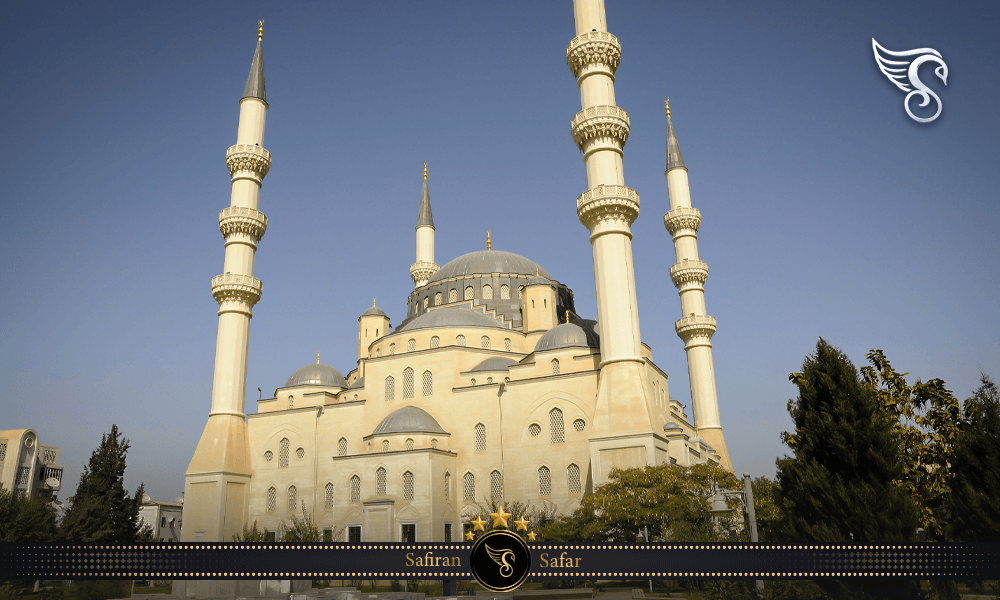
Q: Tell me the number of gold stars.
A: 5